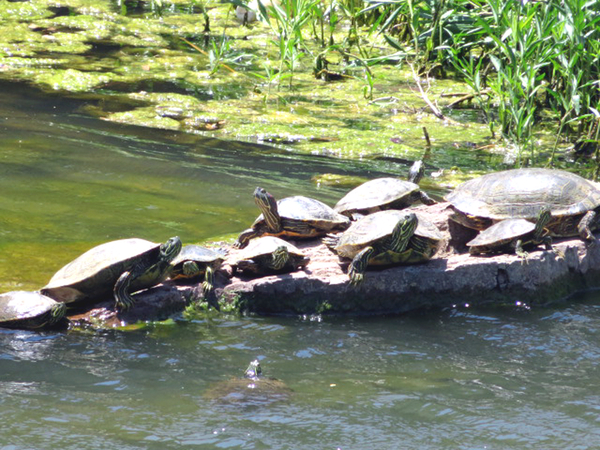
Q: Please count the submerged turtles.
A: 1